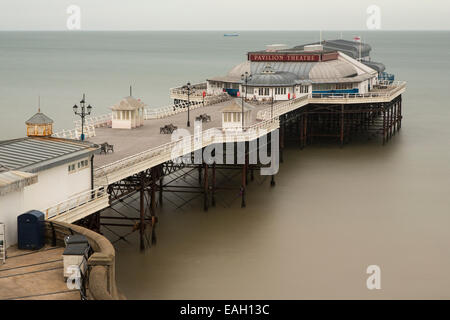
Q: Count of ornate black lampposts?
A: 3